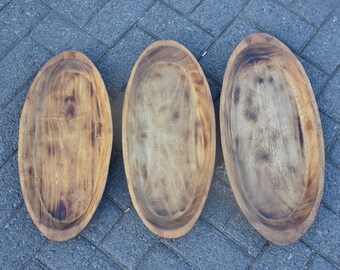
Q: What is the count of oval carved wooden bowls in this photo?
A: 3